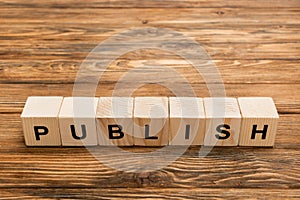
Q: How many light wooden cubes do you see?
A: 7